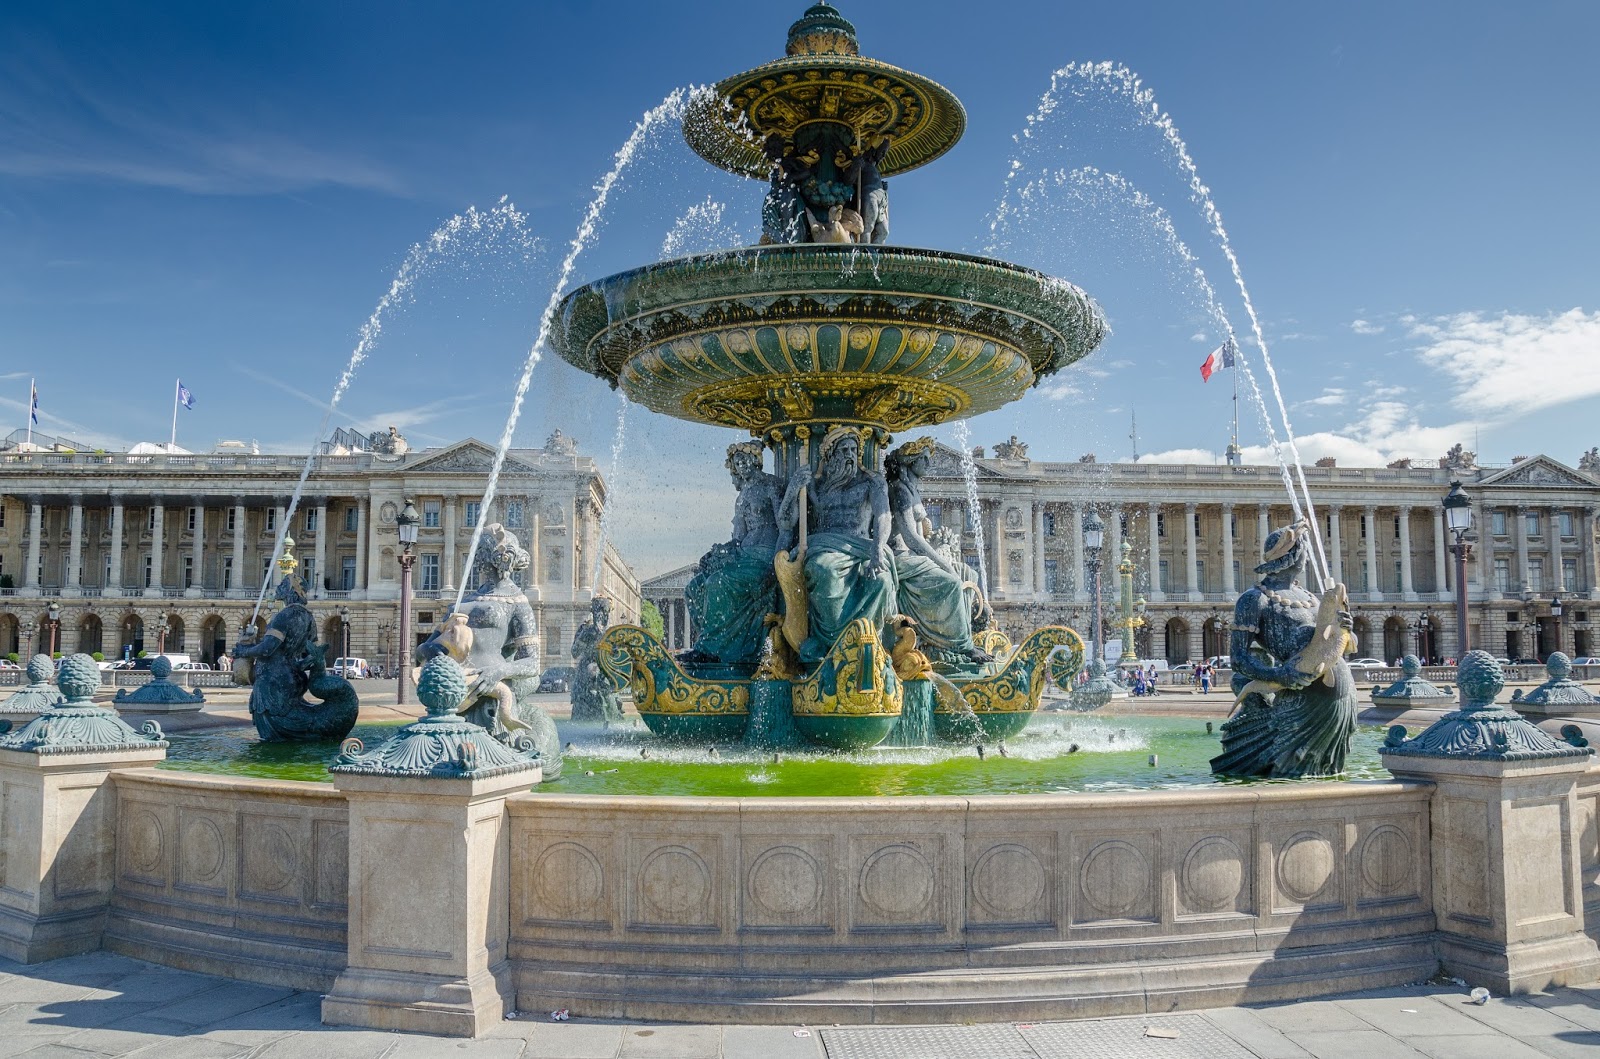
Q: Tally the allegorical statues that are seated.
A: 3